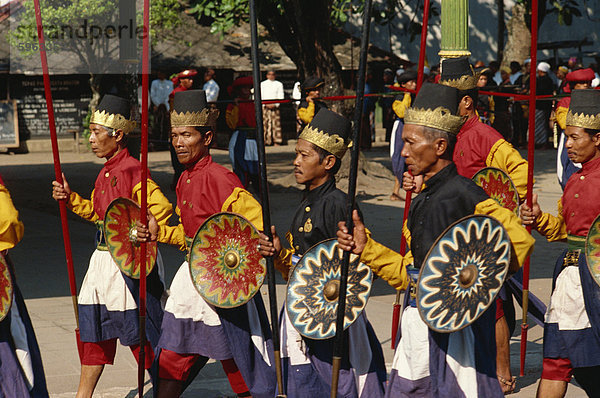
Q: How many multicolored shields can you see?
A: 7